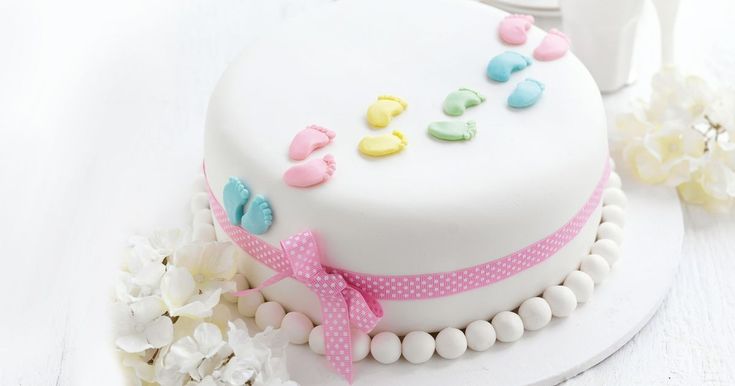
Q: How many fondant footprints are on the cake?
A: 12